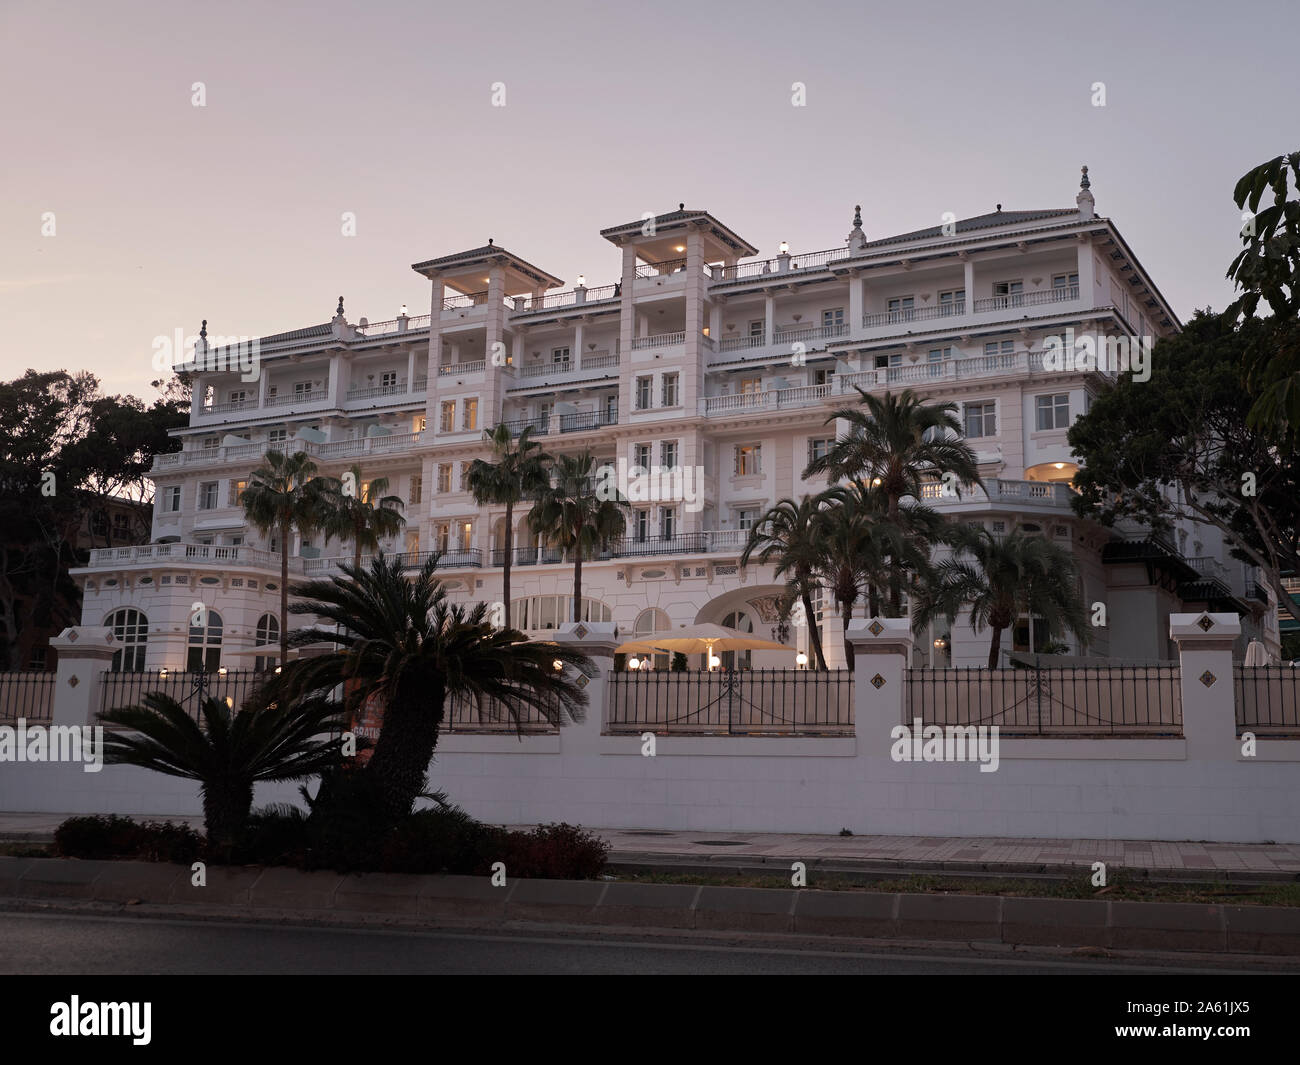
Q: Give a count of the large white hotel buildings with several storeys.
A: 1